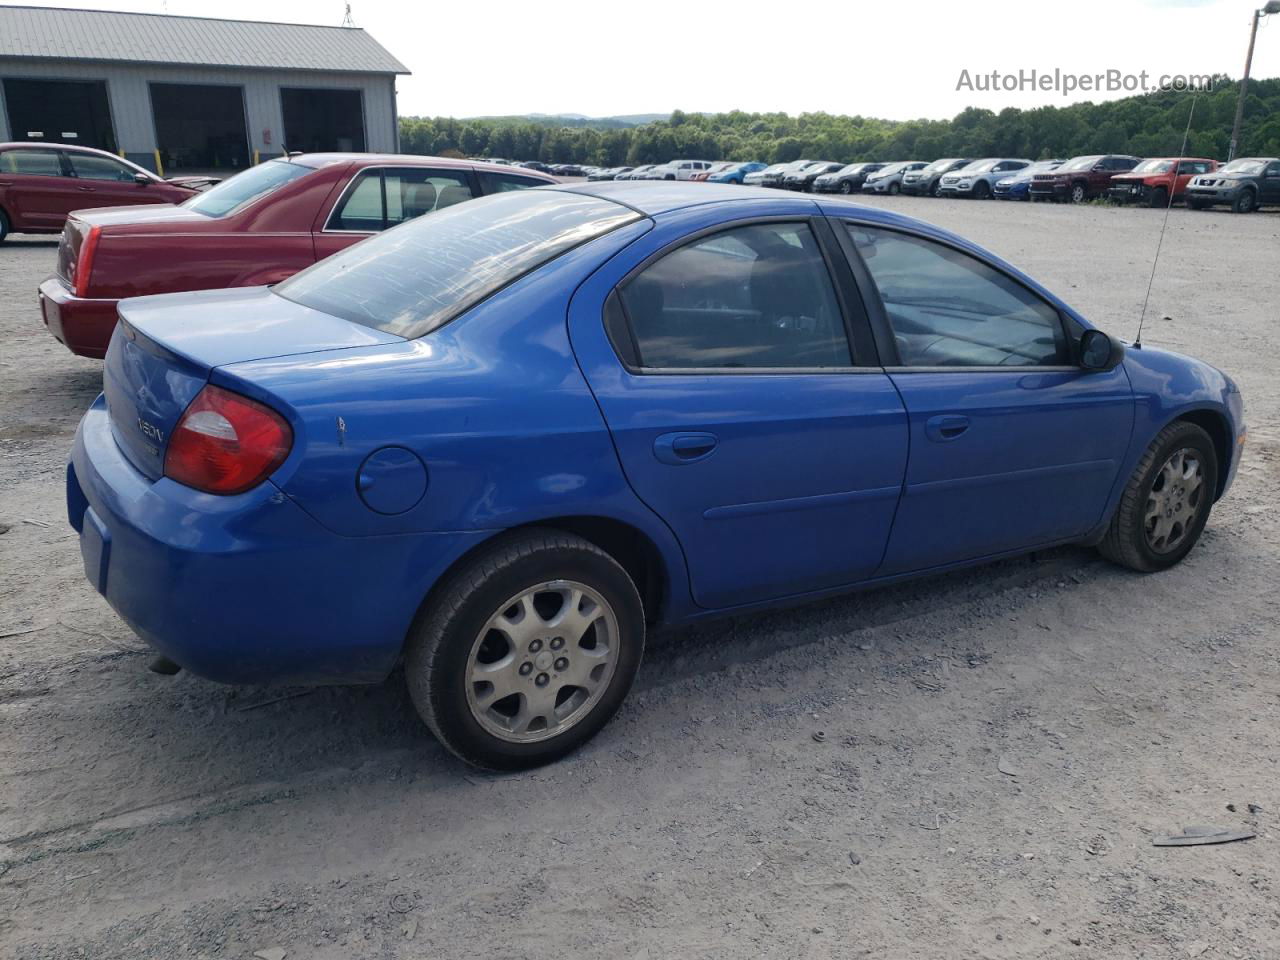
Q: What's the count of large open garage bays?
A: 3